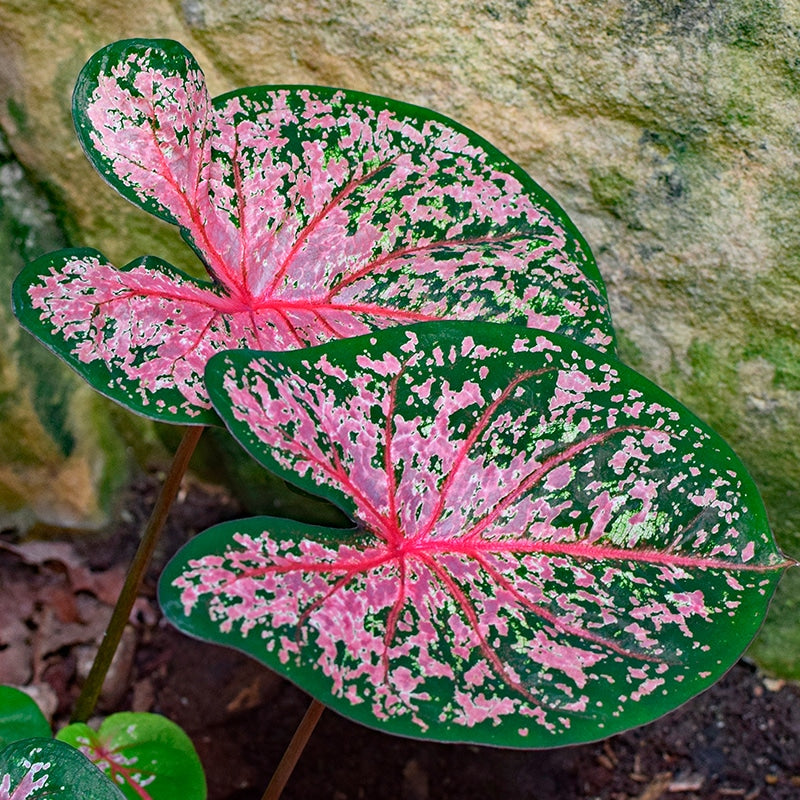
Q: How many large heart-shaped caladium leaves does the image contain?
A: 2